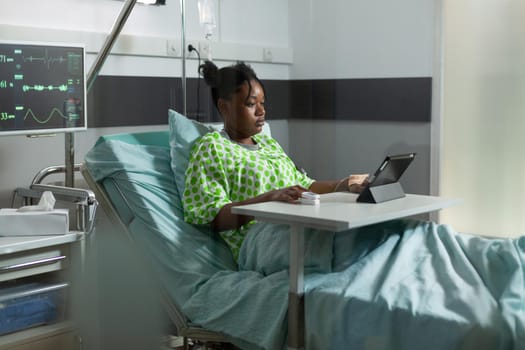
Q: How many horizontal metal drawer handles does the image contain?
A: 2